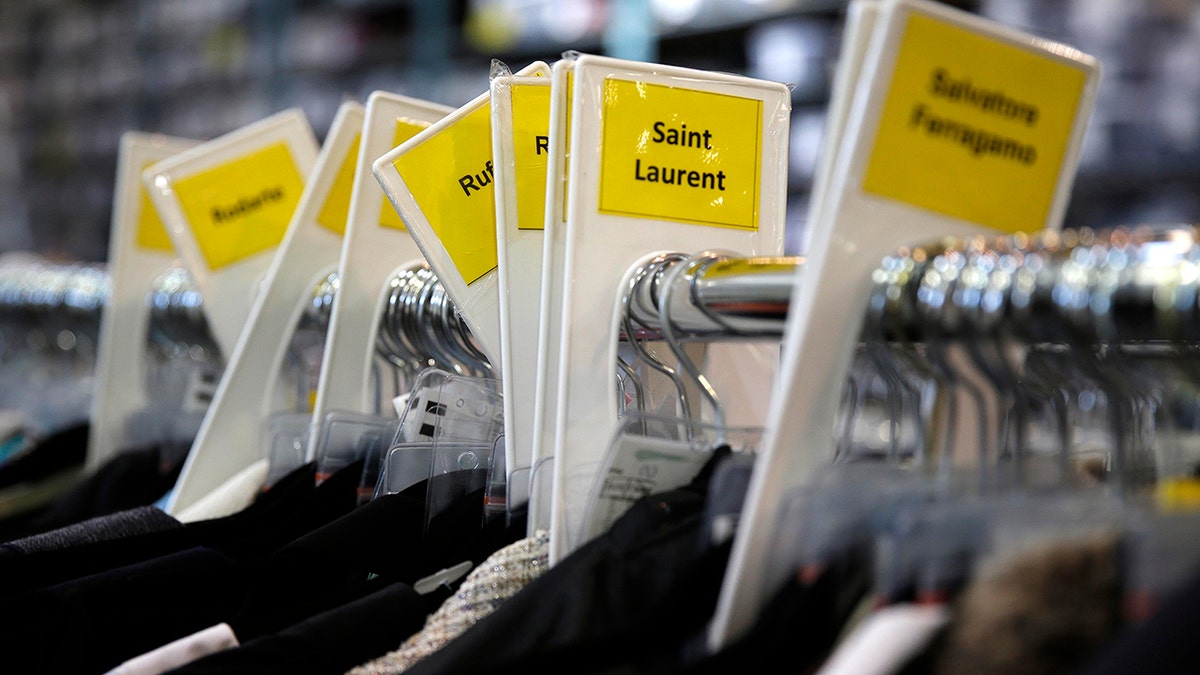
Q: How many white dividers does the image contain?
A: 10